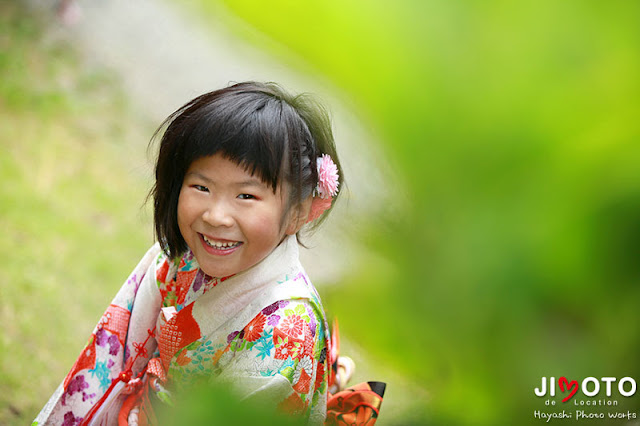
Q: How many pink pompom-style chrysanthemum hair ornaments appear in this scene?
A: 1